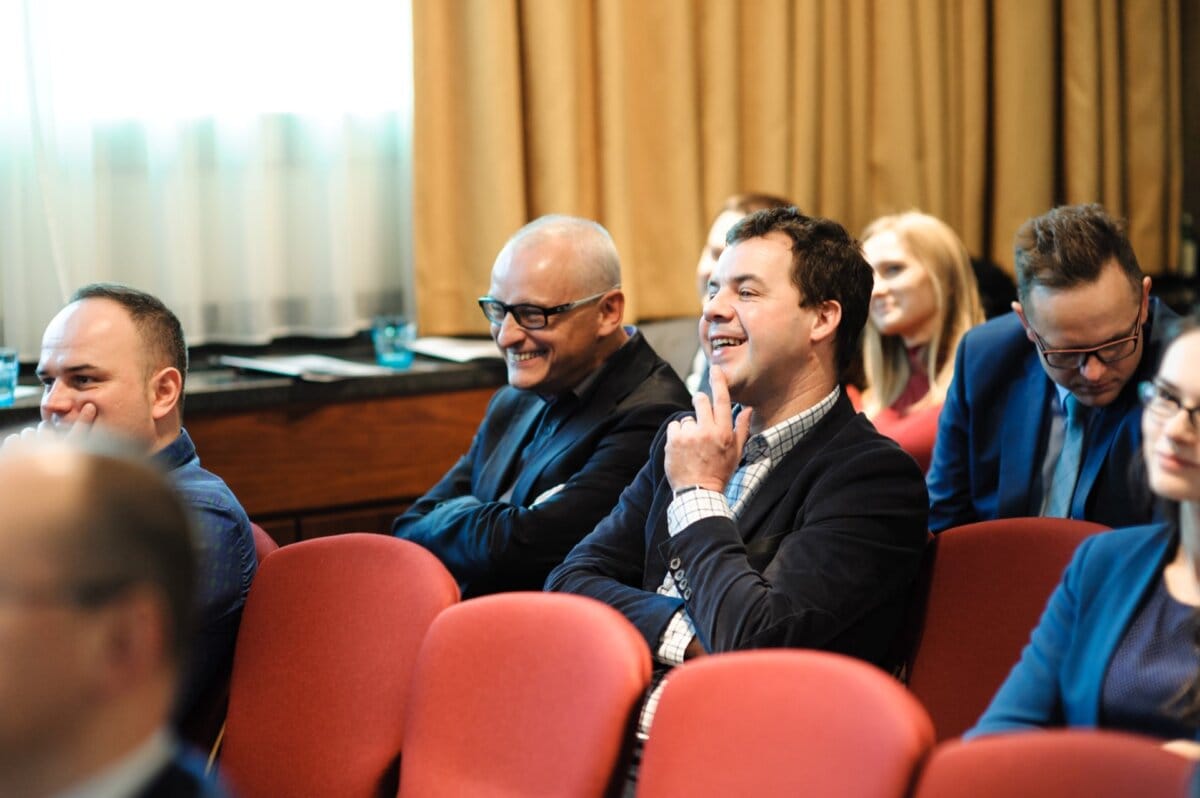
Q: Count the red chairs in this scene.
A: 6